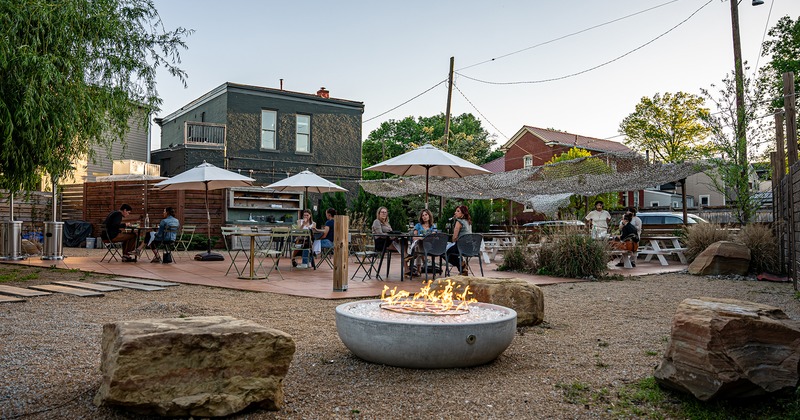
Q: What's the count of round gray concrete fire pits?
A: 1